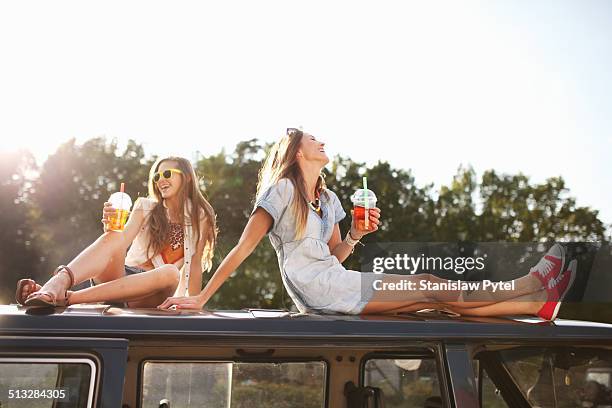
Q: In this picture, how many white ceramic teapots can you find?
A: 0